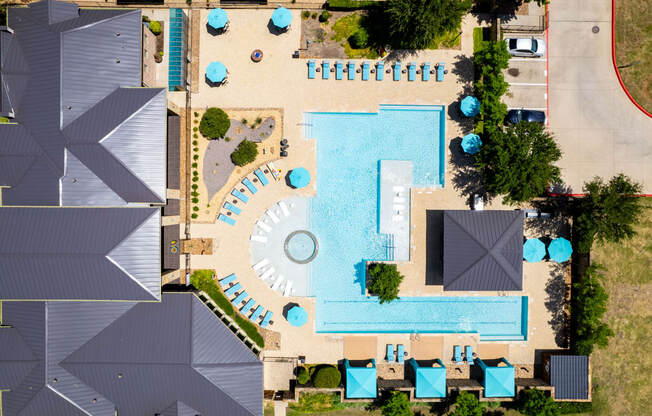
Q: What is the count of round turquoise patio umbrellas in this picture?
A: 9